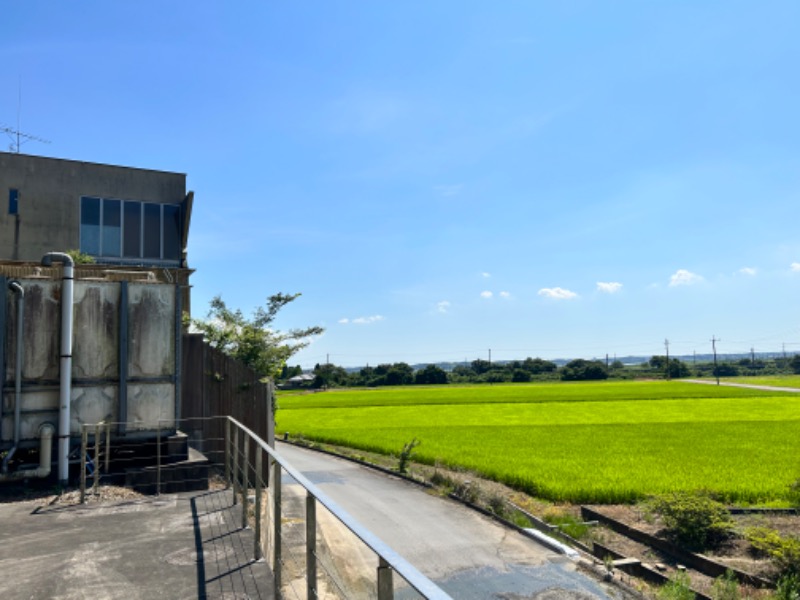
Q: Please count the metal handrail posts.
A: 11